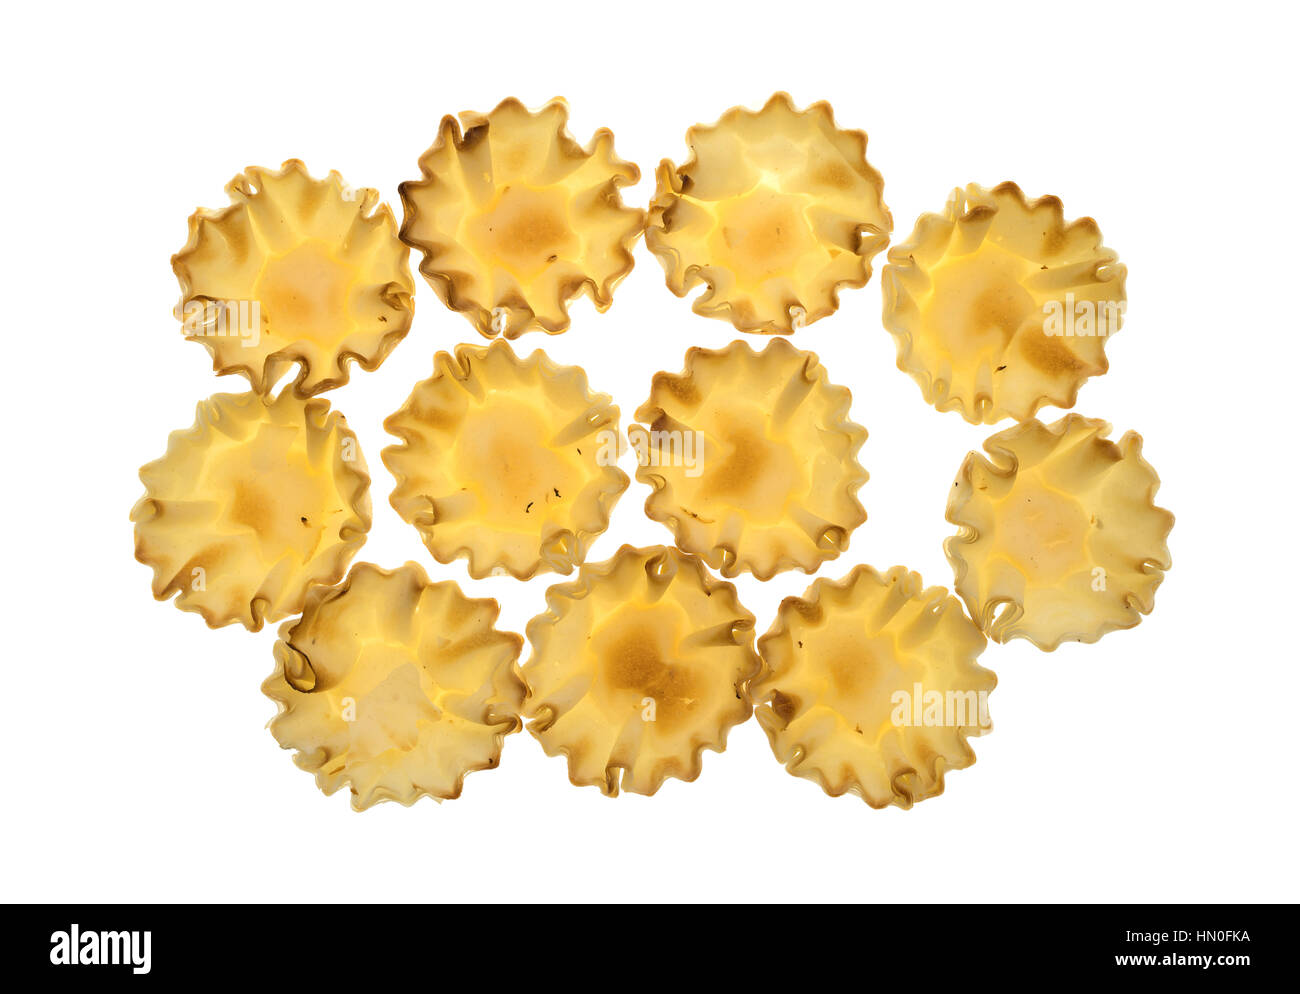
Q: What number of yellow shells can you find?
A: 11